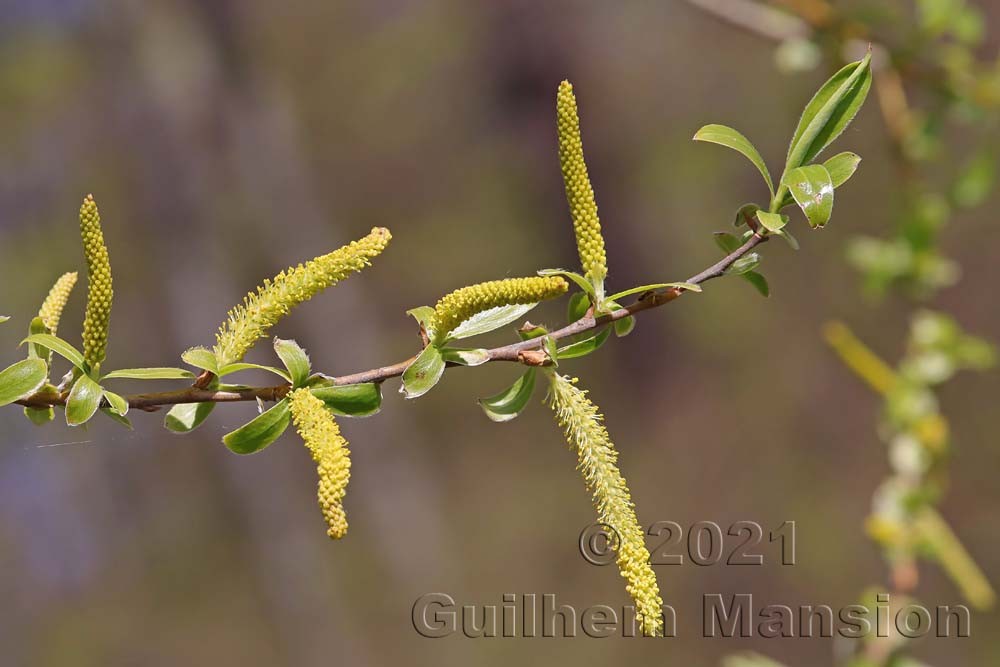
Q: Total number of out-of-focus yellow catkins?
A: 2